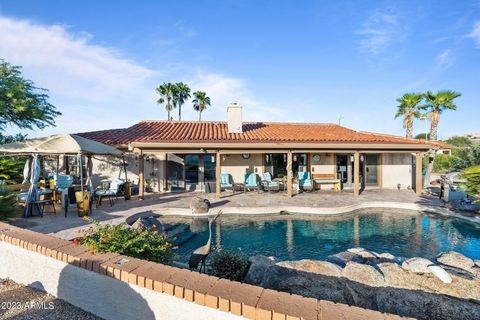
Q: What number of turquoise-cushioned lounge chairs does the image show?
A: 4